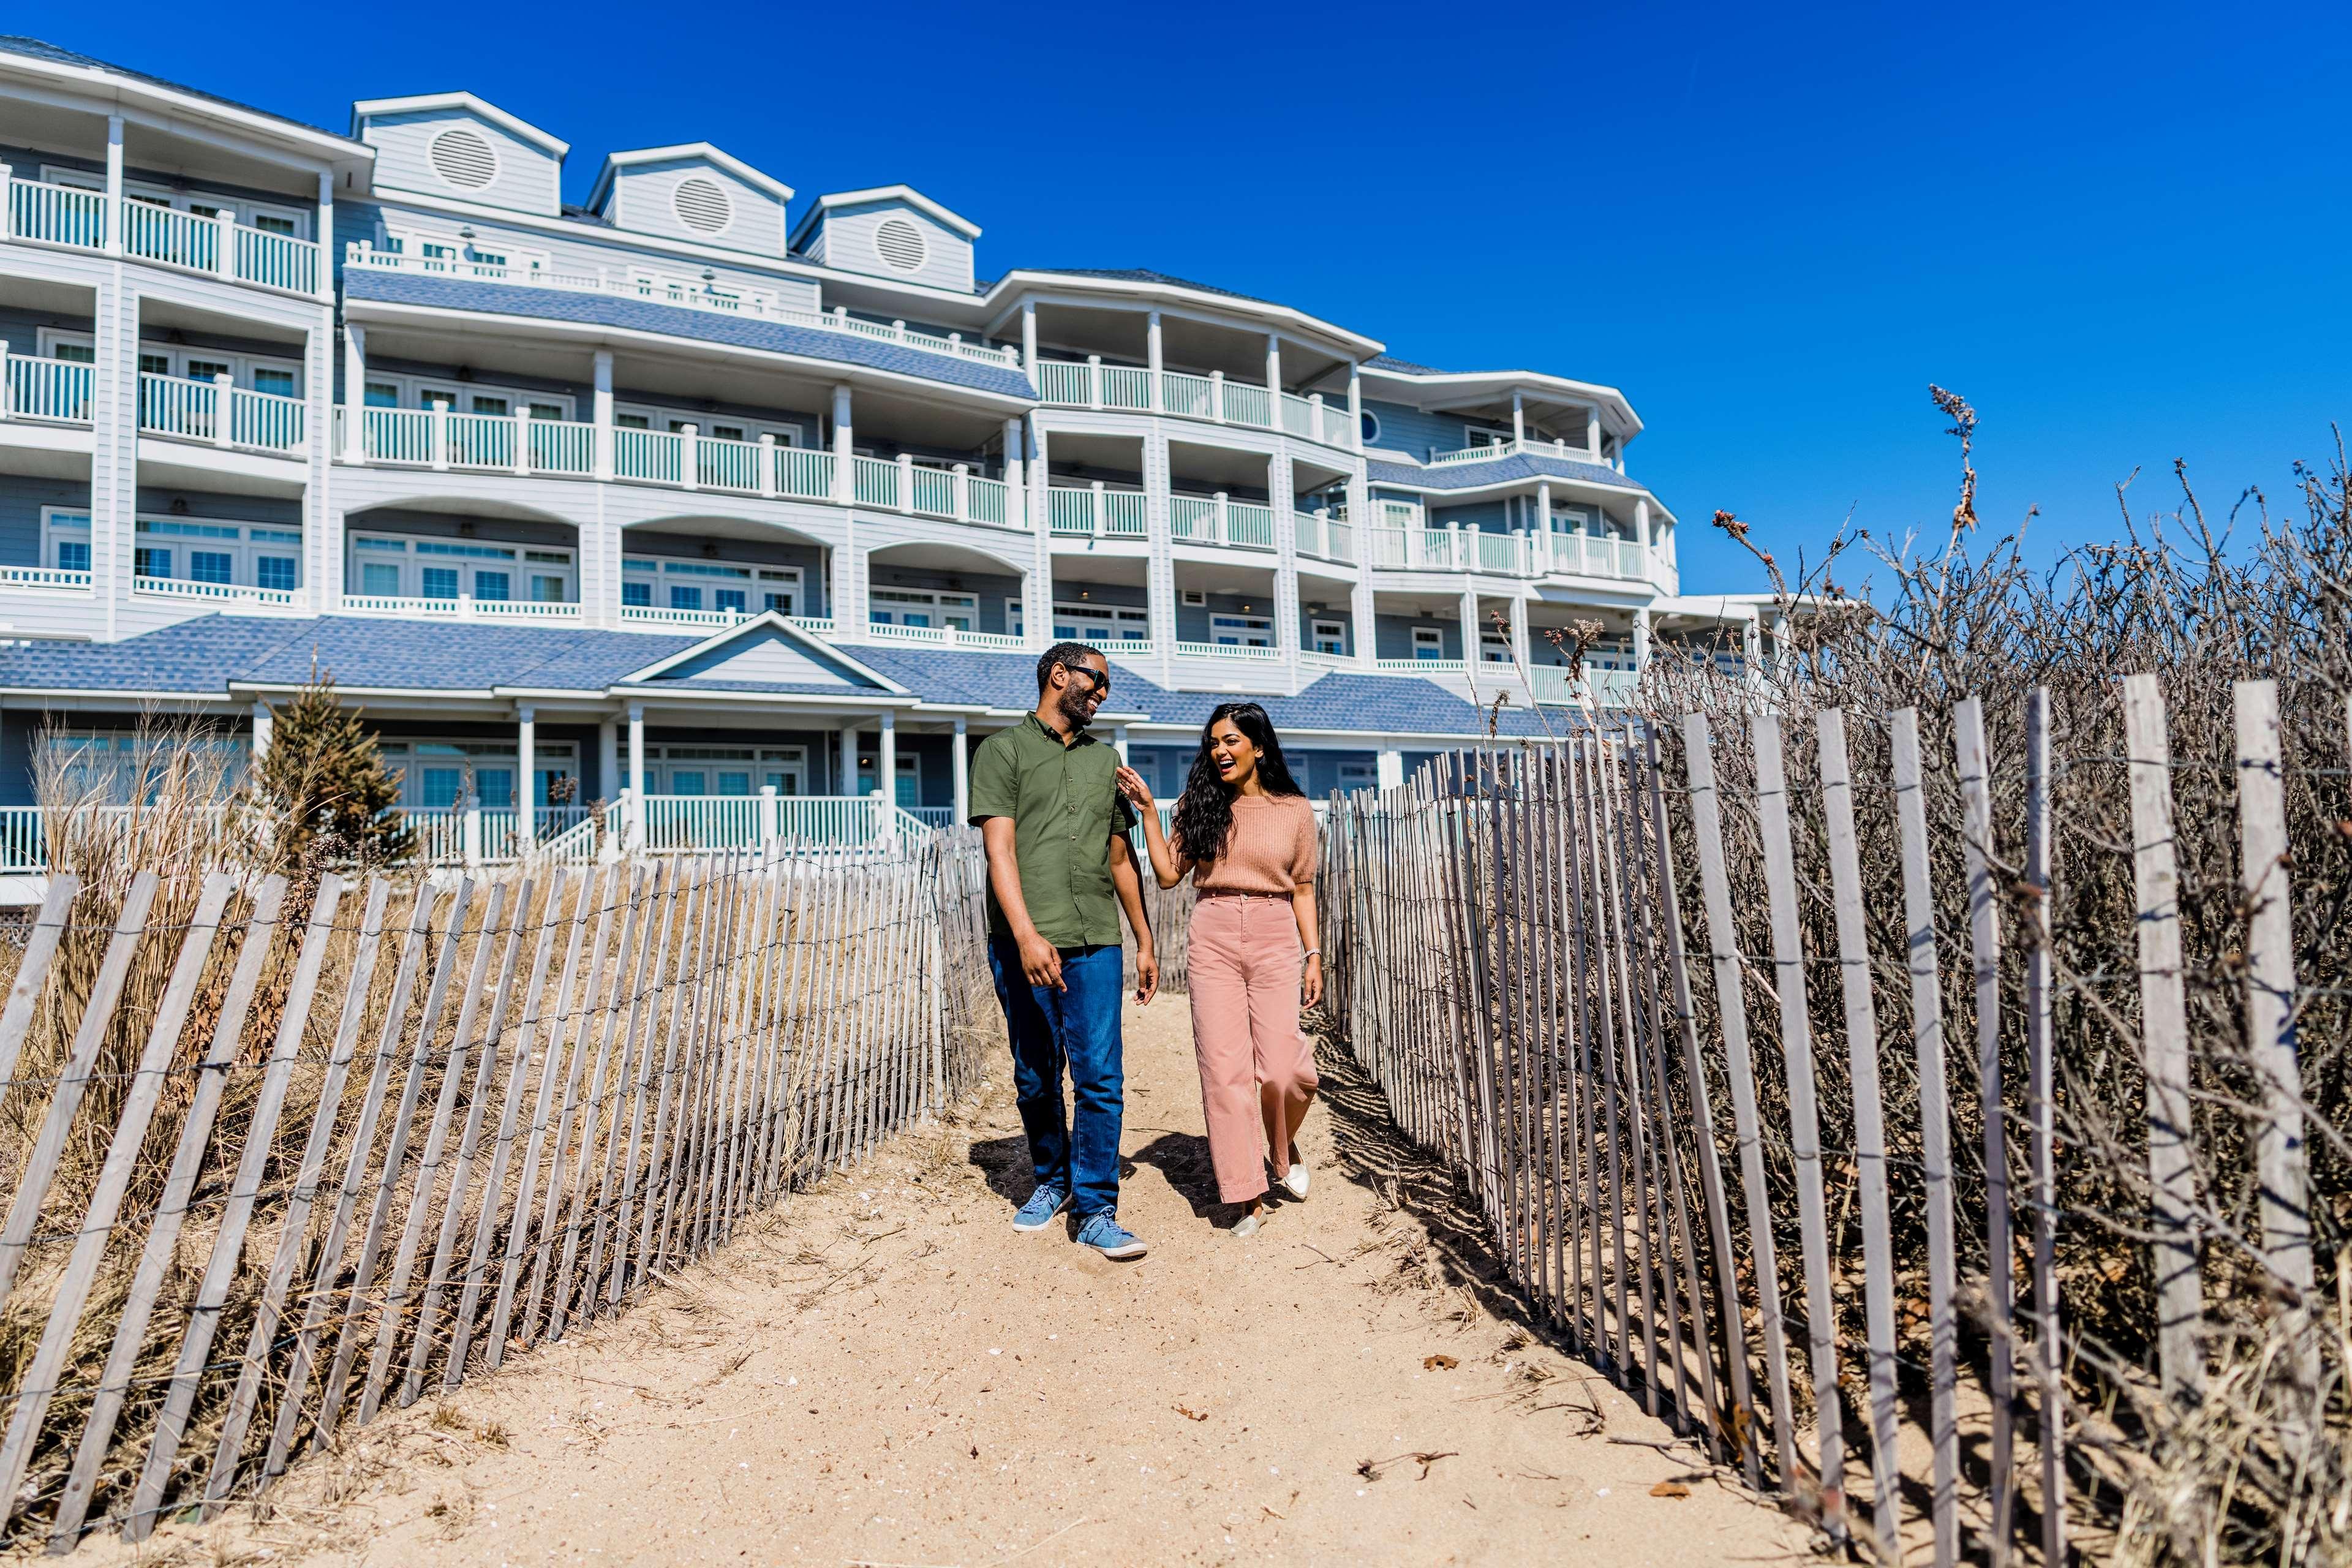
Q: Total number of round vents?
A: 3